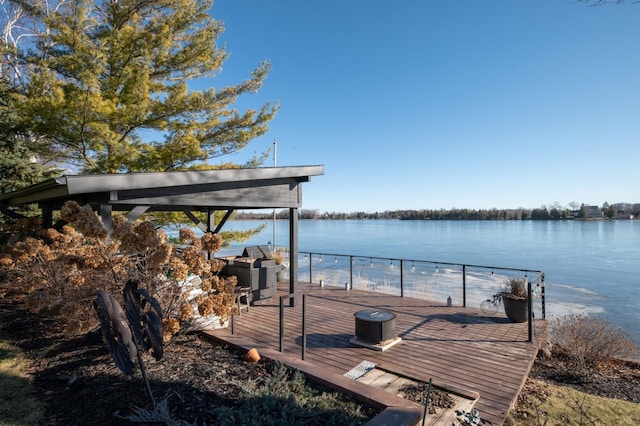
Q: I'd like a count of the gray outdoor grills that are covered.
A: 1